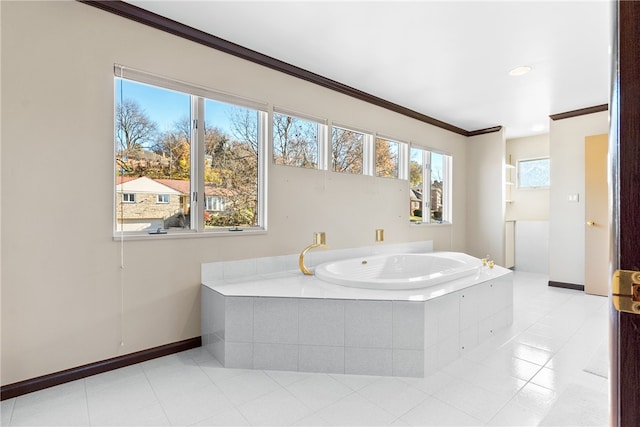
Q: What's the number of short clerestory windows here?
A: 3